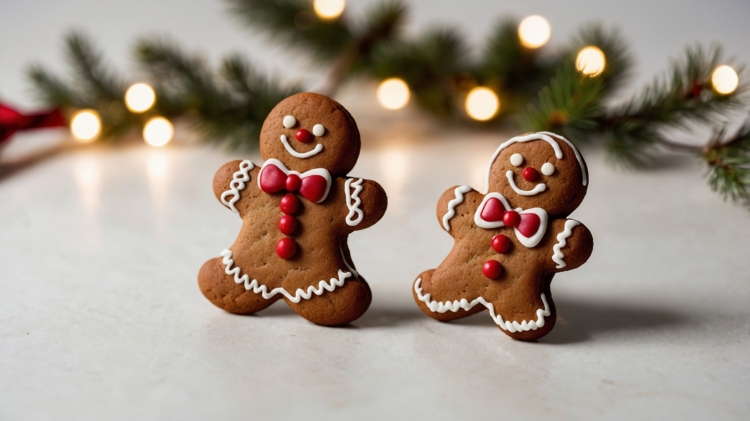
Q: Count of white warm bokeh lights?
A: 9